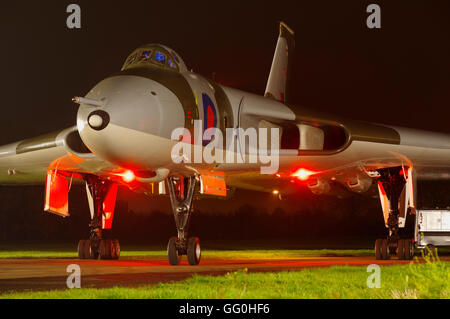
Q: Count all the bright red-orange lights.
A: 2